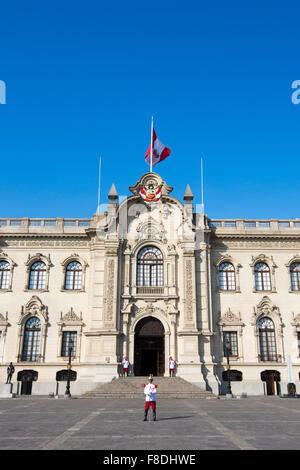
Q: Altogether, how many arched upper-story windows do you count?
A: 7